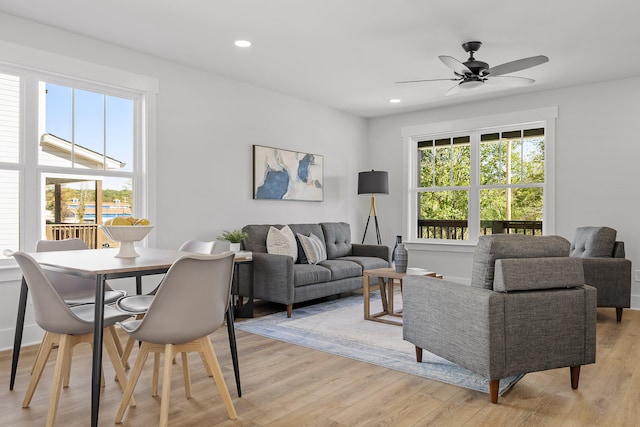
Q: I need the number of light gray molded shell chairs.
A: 4